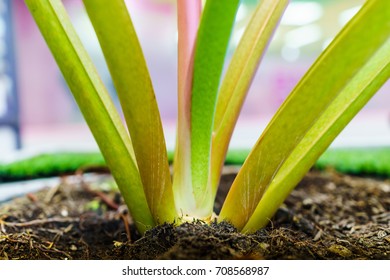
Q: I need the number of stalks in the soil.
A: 7